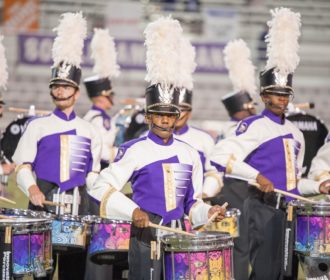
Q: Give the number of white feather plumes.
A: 7